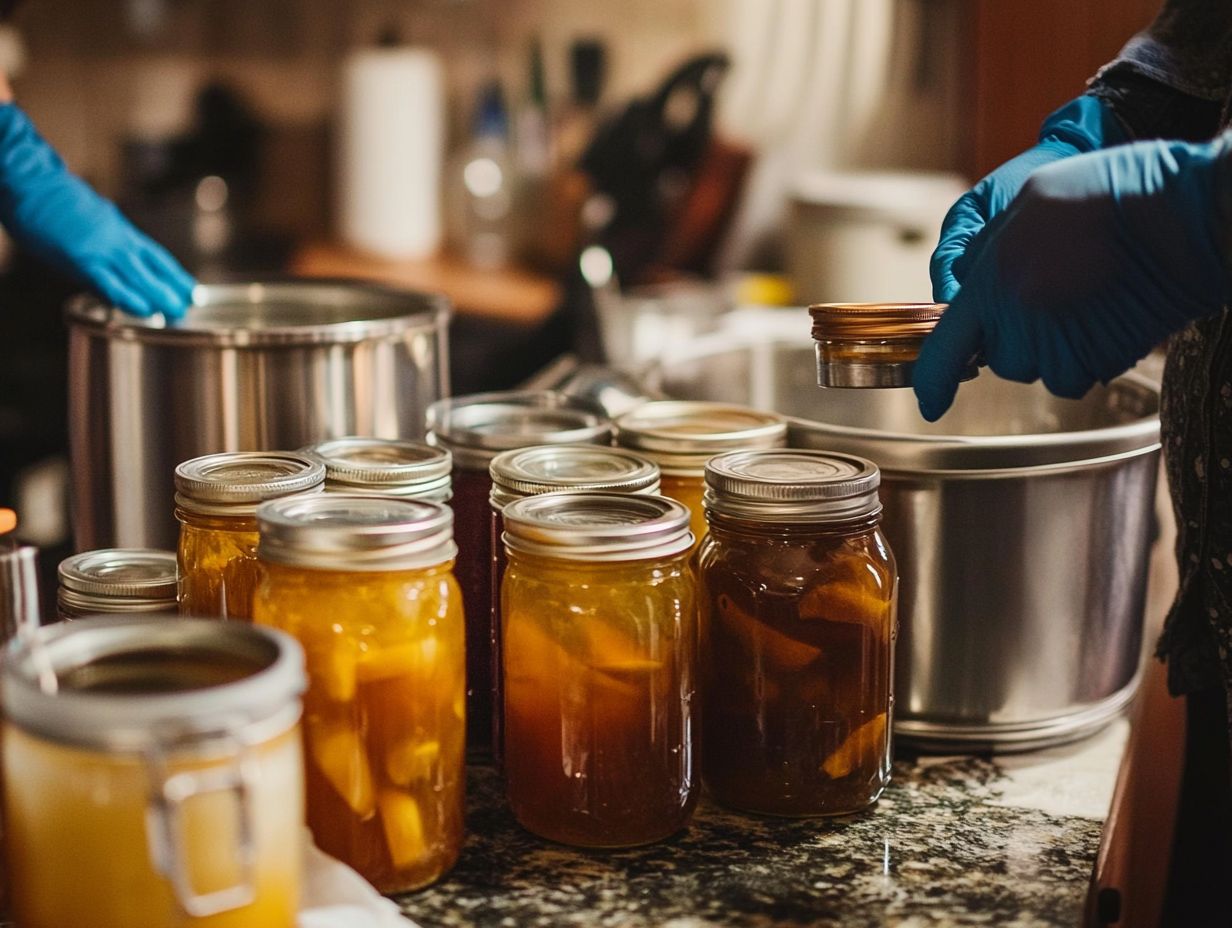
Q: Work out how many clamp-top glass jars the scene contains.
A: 1